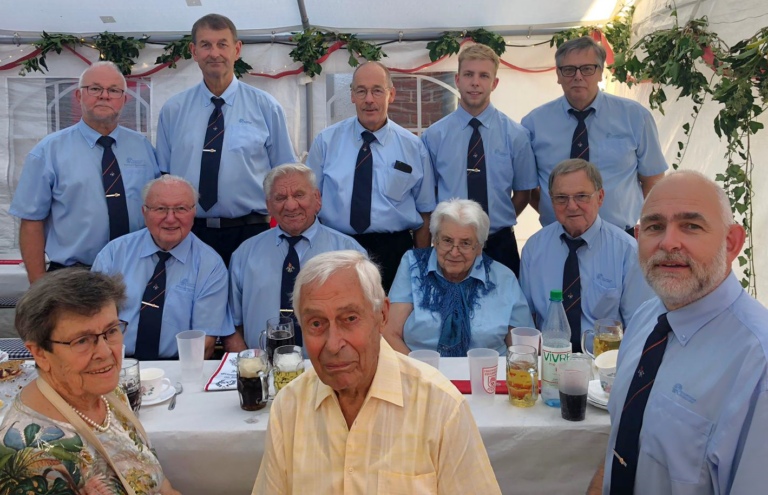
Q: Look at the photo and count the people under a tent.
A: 12